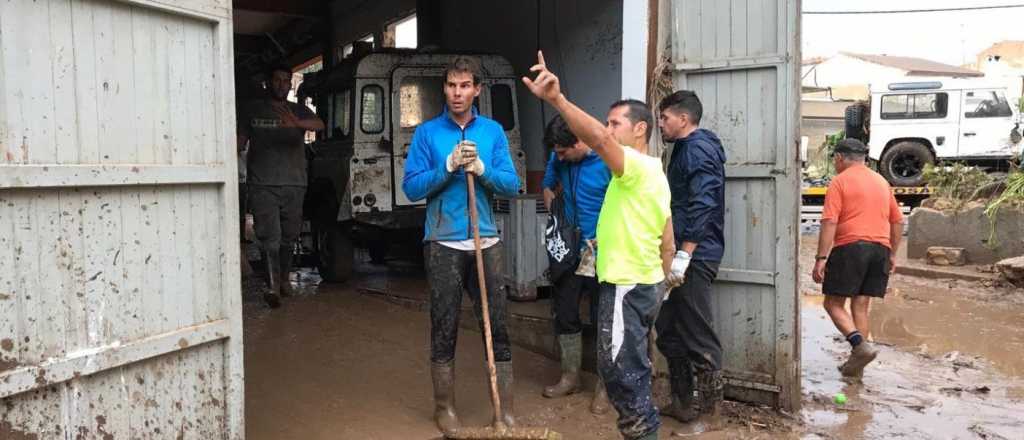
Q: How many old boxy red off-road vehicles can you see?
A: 0